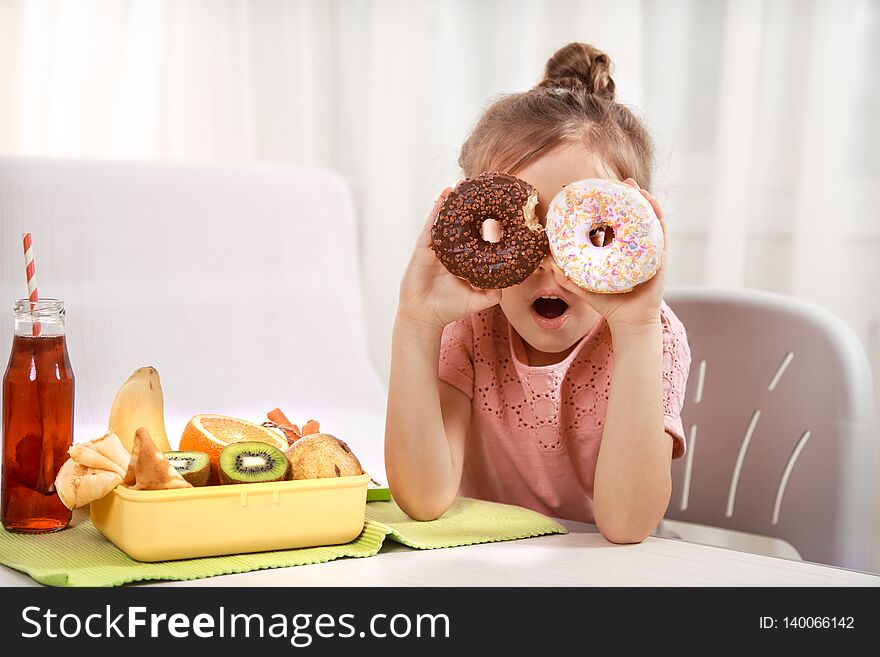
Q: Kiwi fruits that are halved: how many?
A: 2